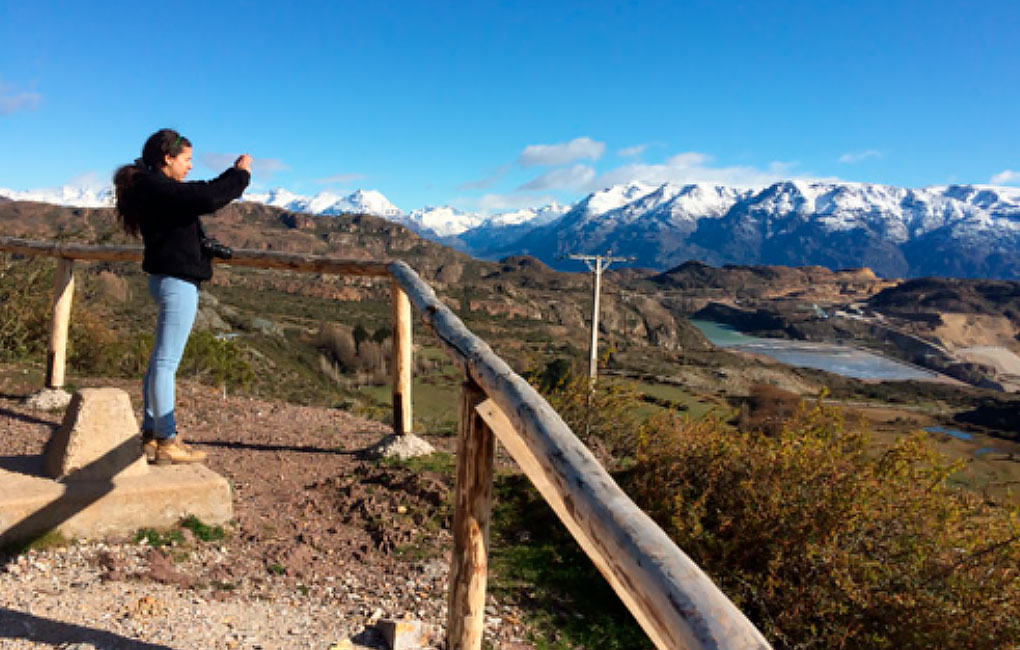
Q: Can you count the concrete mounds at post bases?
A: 2